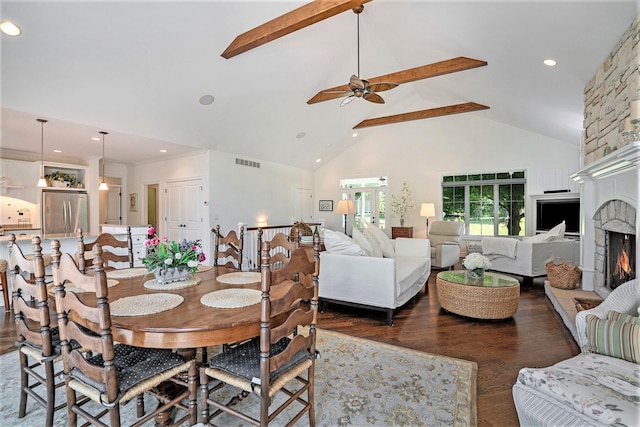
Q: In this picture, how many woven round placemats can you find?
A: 7